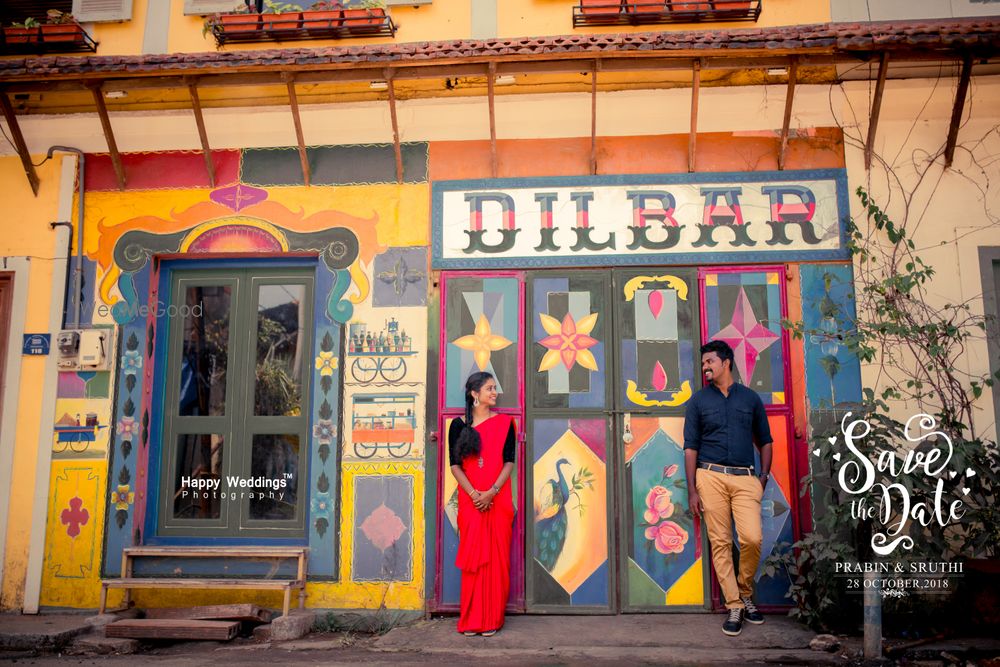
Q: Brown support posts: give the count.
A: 11